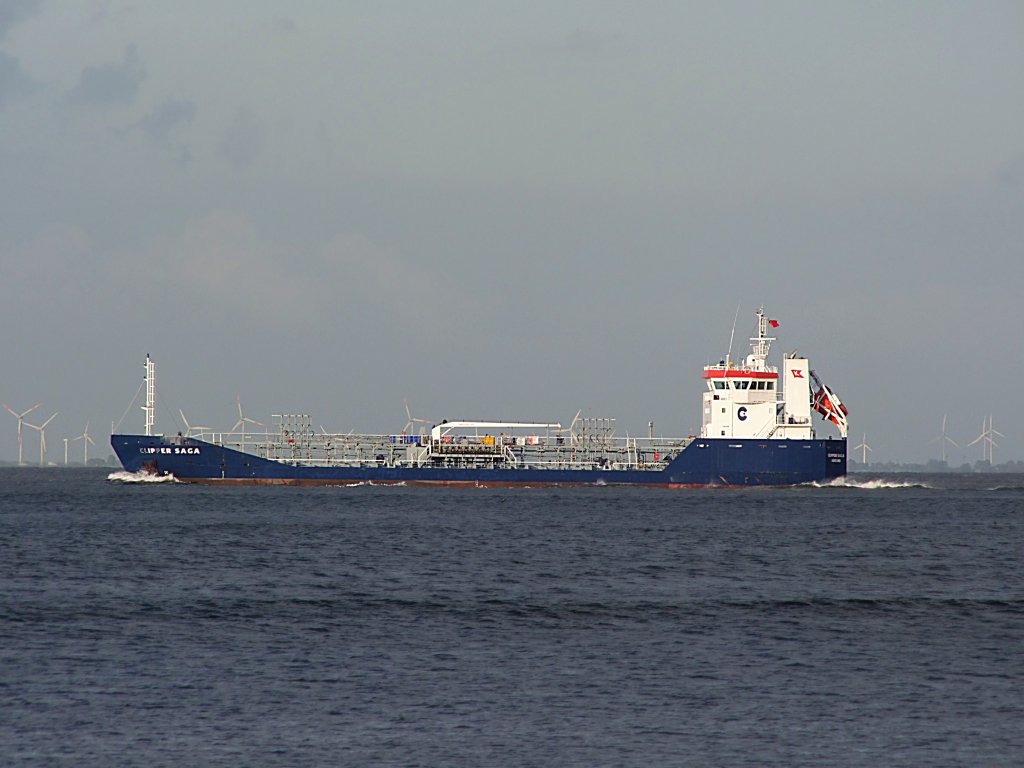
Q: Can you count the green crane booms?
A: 0